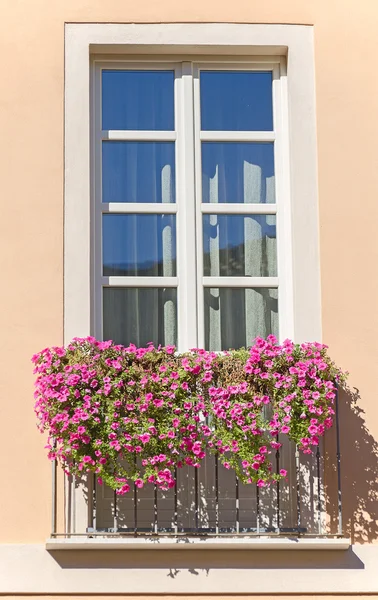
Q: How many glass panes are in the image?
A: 8